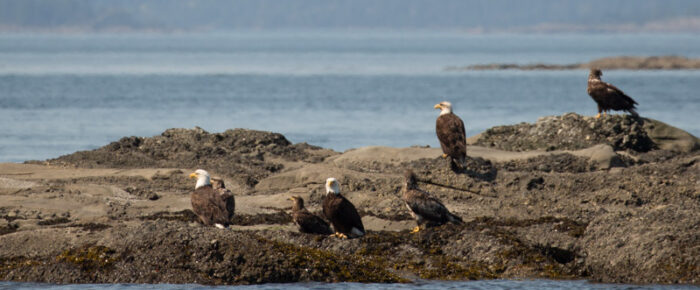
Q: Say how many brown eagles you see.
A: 4